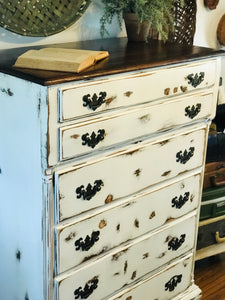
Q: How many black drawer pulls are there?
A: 11